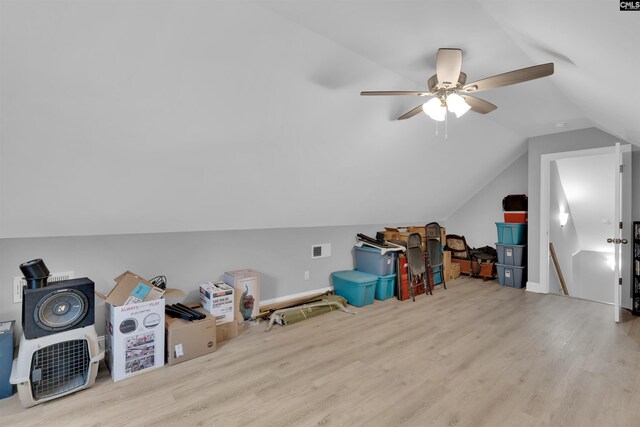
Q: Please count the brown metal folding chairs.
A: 2